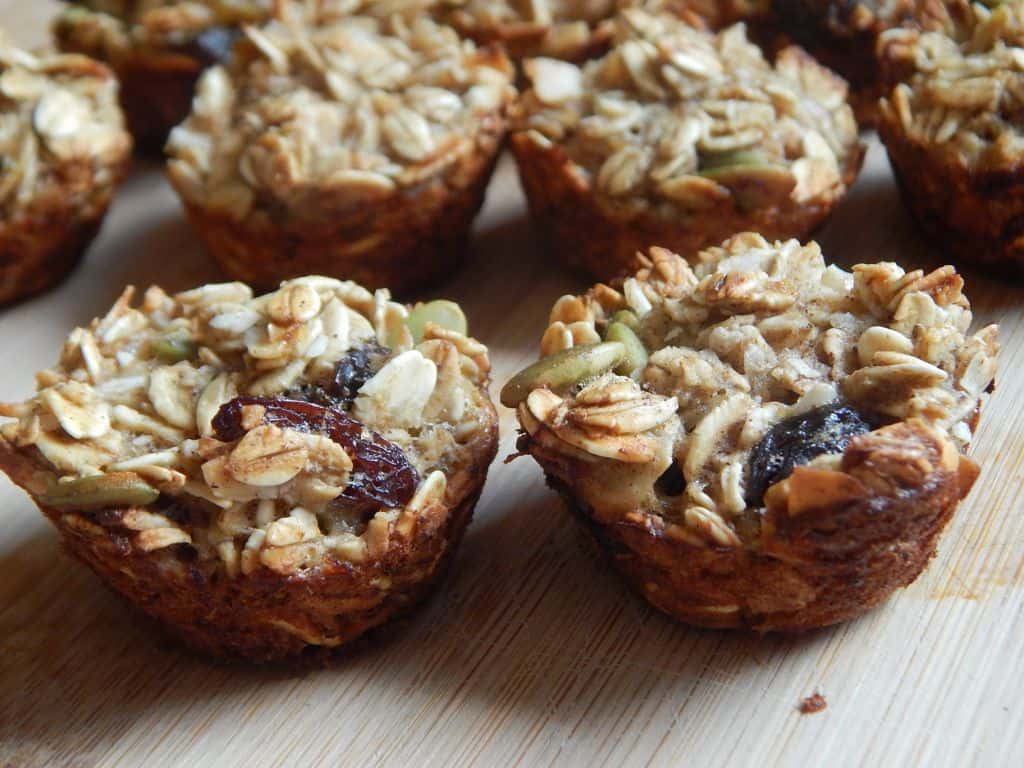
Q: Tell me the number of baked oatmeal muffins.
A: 9